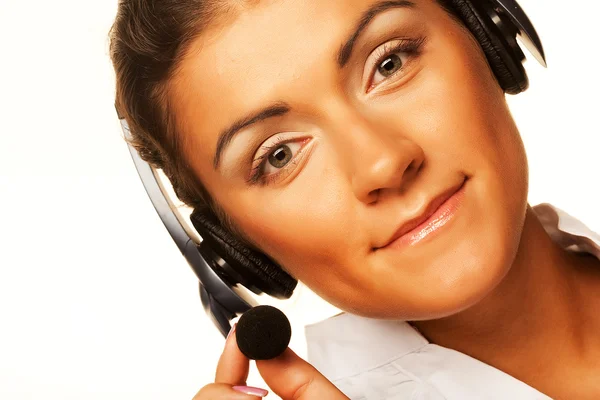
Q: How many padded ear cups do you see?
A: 2